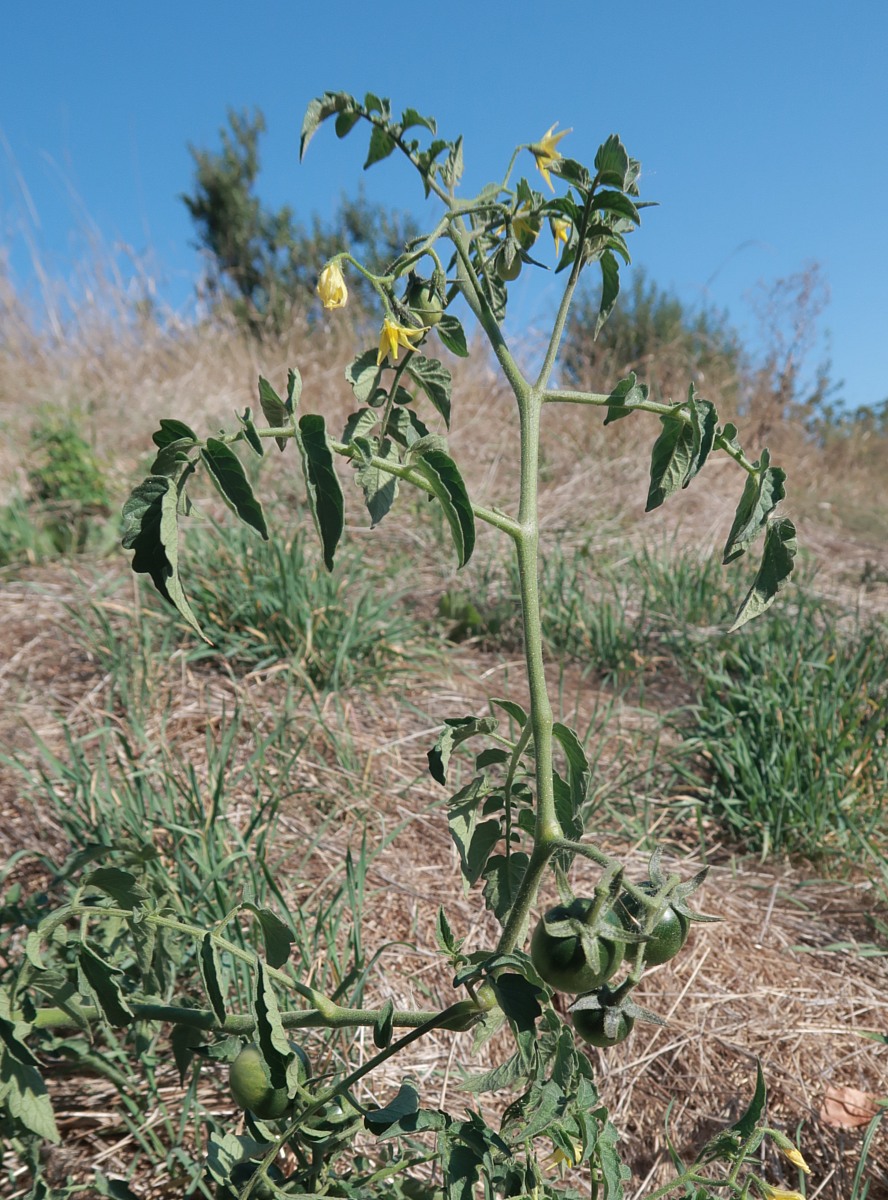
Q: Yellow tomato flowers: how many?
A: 8